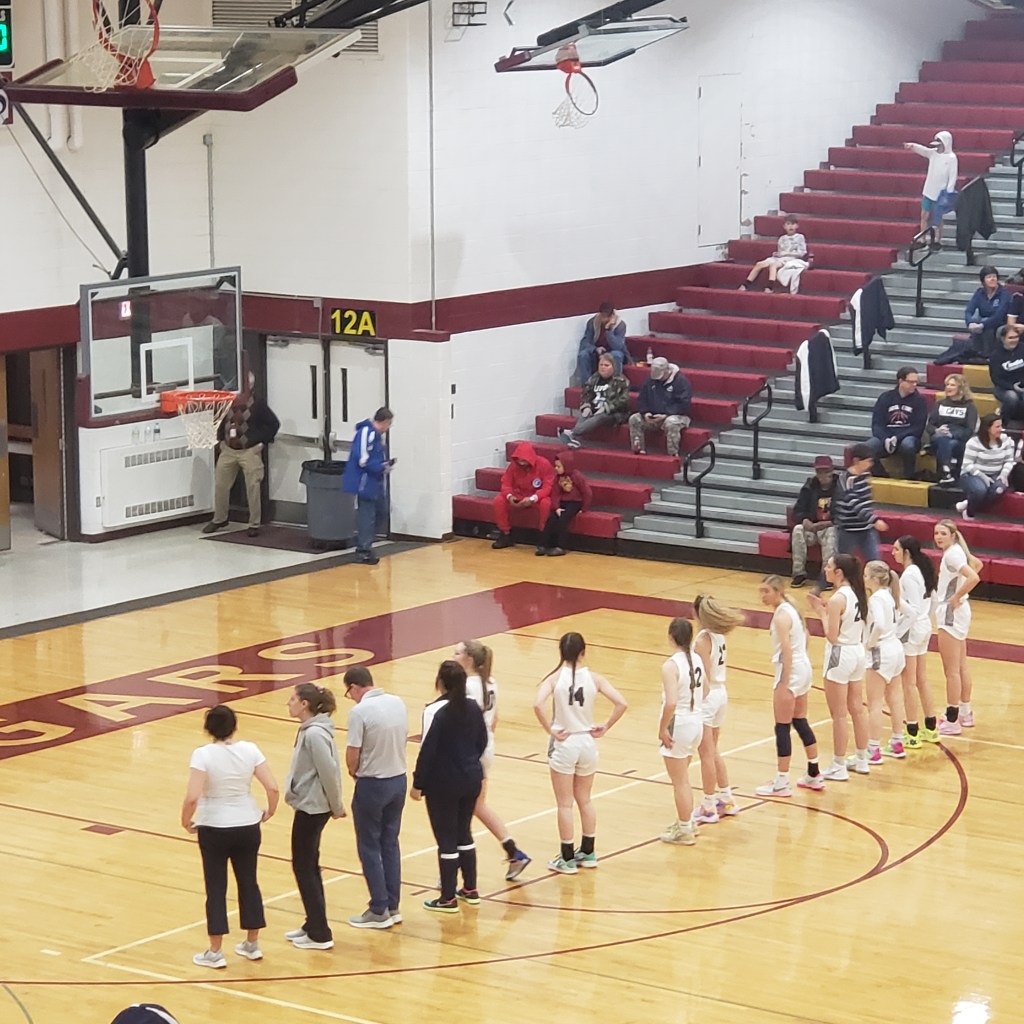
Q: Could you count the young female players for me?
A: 9